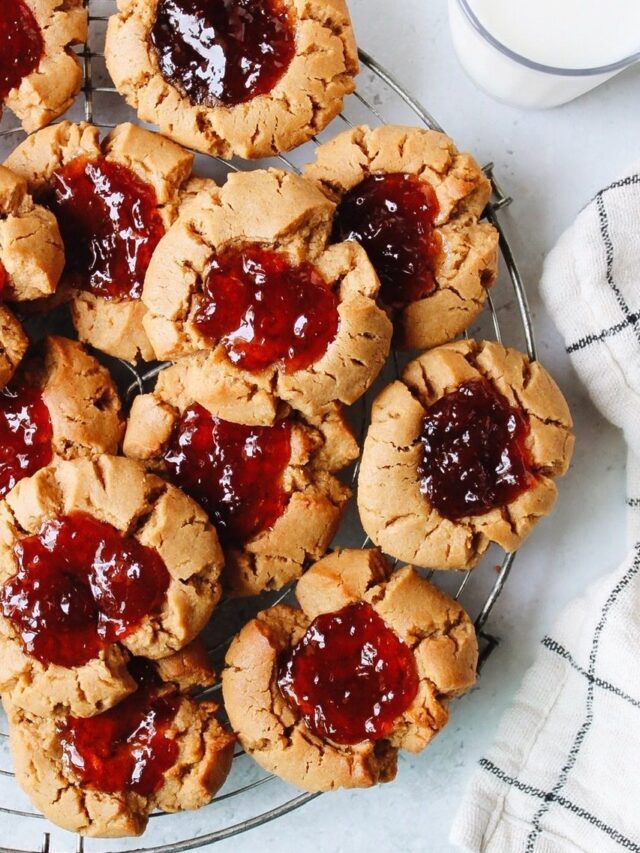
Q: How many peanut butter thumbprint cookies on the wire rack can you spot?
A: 13